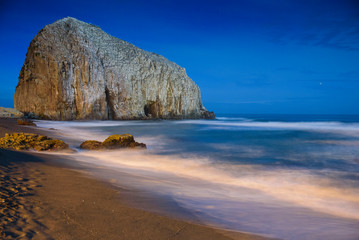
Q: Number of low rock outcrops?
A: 2